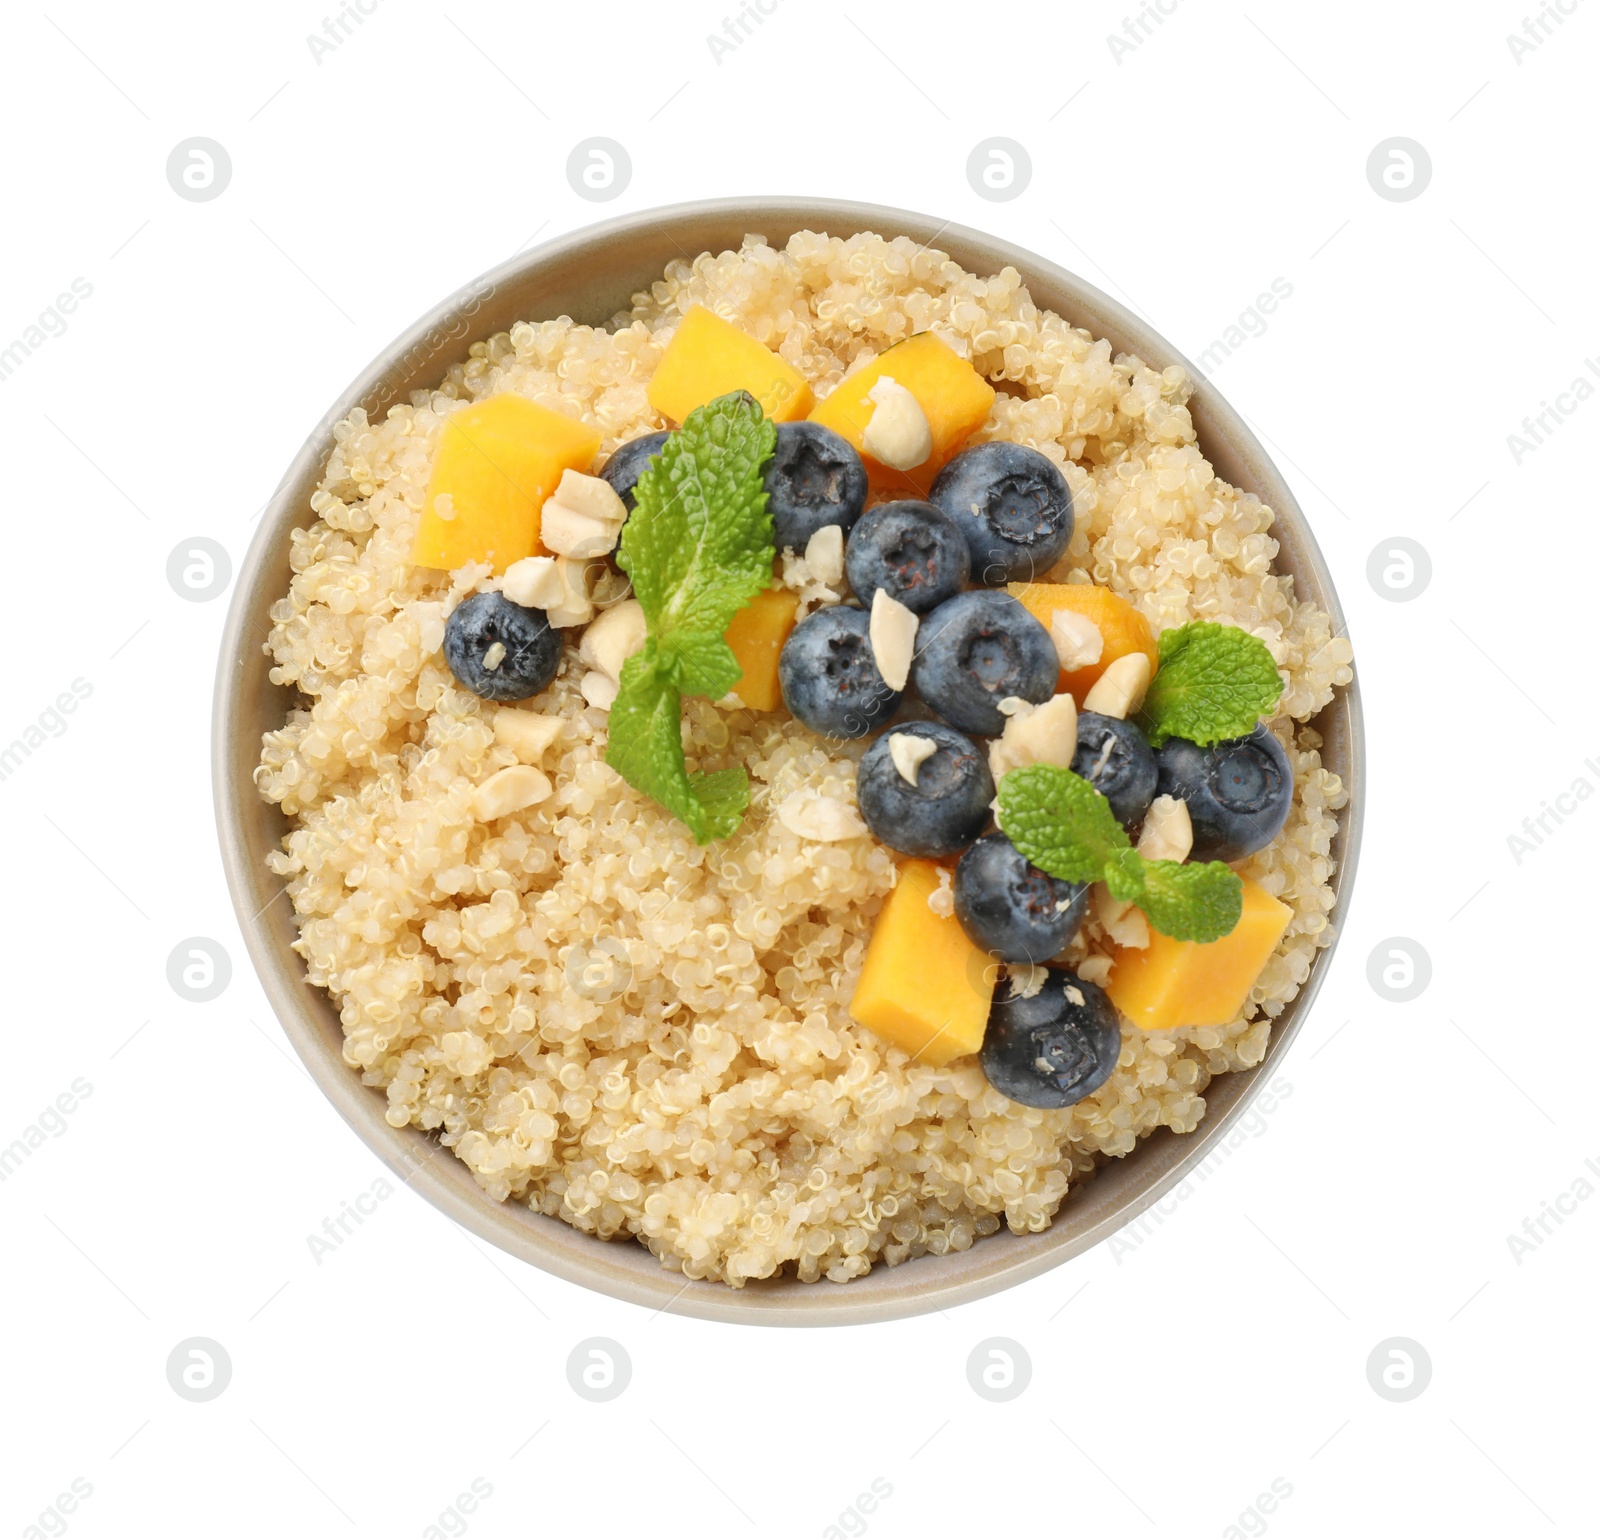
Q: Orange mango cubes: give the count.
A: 7